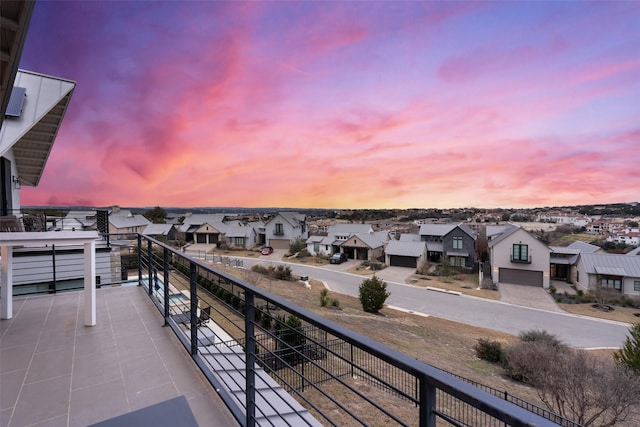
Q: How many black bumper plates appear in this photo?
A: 0